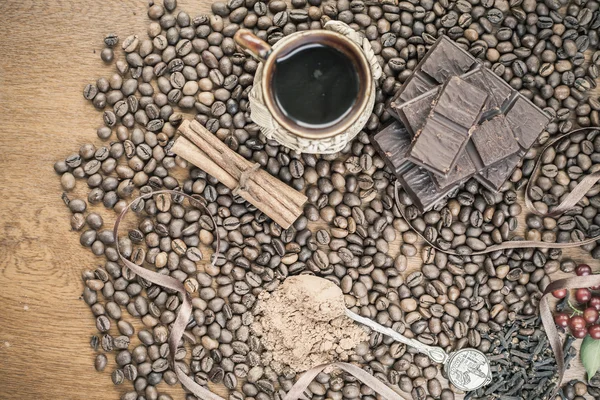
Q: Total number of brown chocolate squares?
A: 12